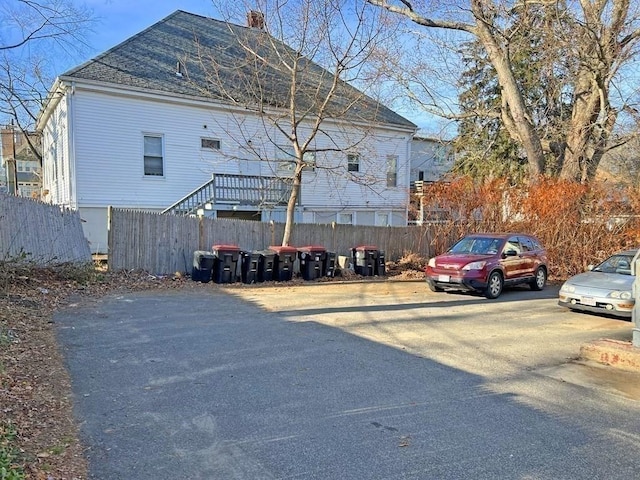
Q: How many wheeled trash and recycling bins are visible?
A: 9